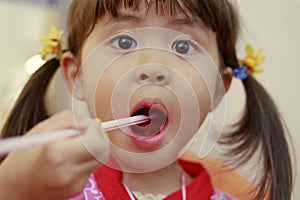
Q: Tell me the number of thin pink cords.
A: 2